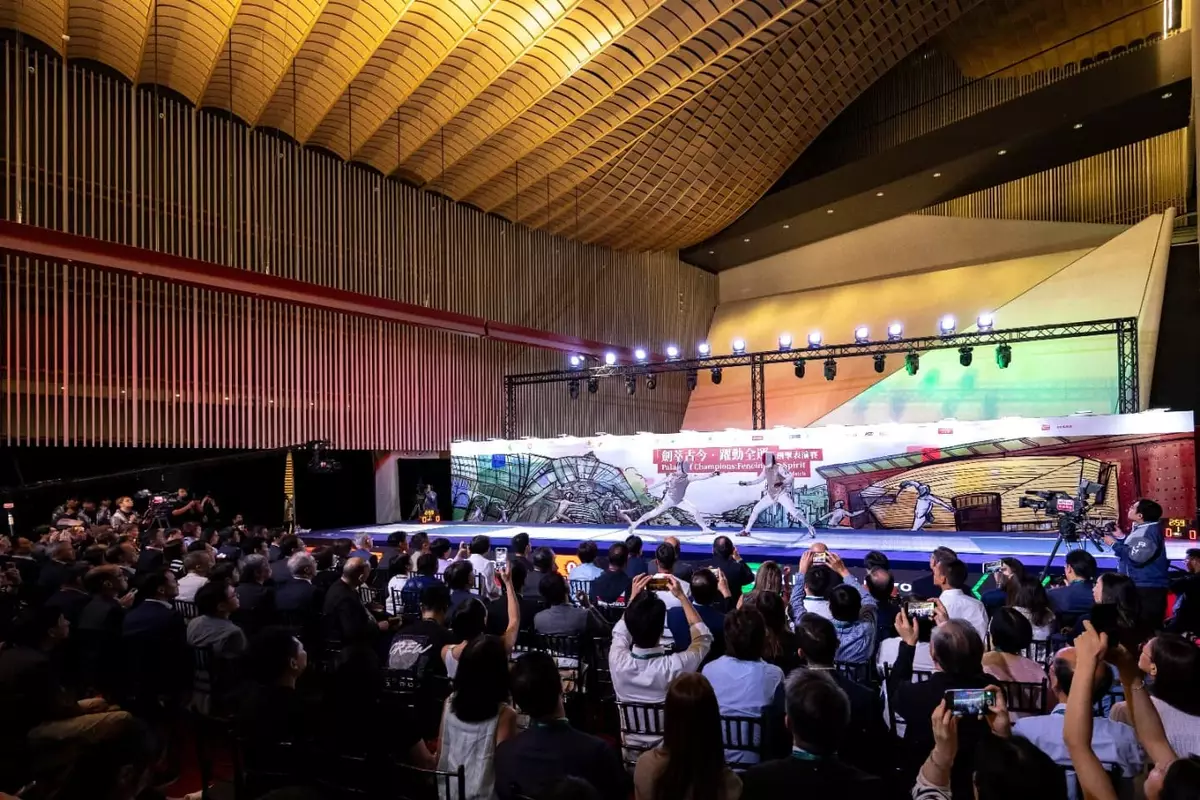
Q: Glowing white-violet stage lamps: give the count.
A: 12